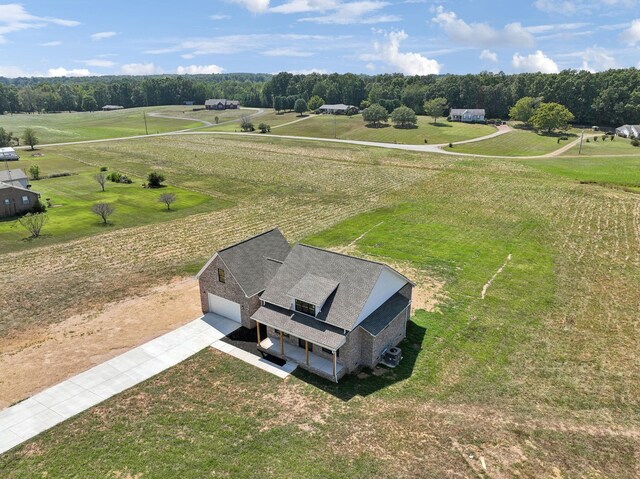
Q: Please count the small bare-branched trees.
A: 4